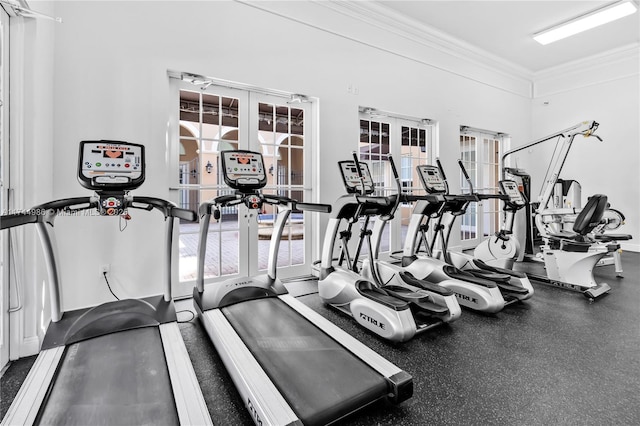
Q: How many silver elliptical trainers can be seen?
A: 2